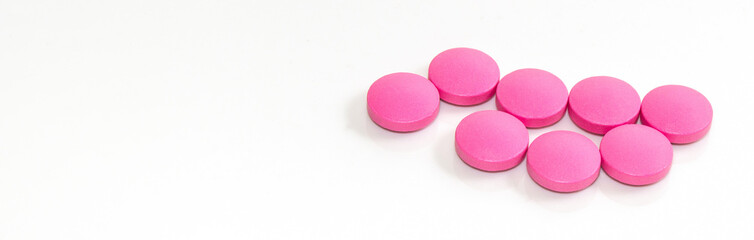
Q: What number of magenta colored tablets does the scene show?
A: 8